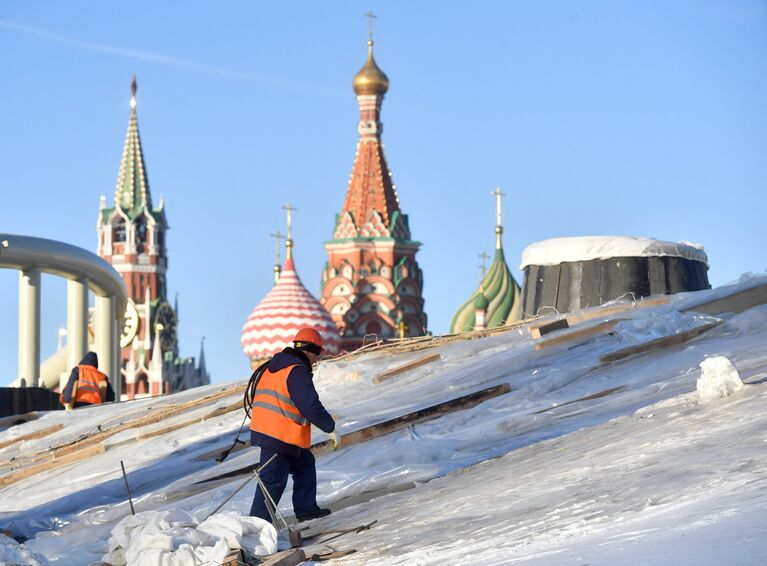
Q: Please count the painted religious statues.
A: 0